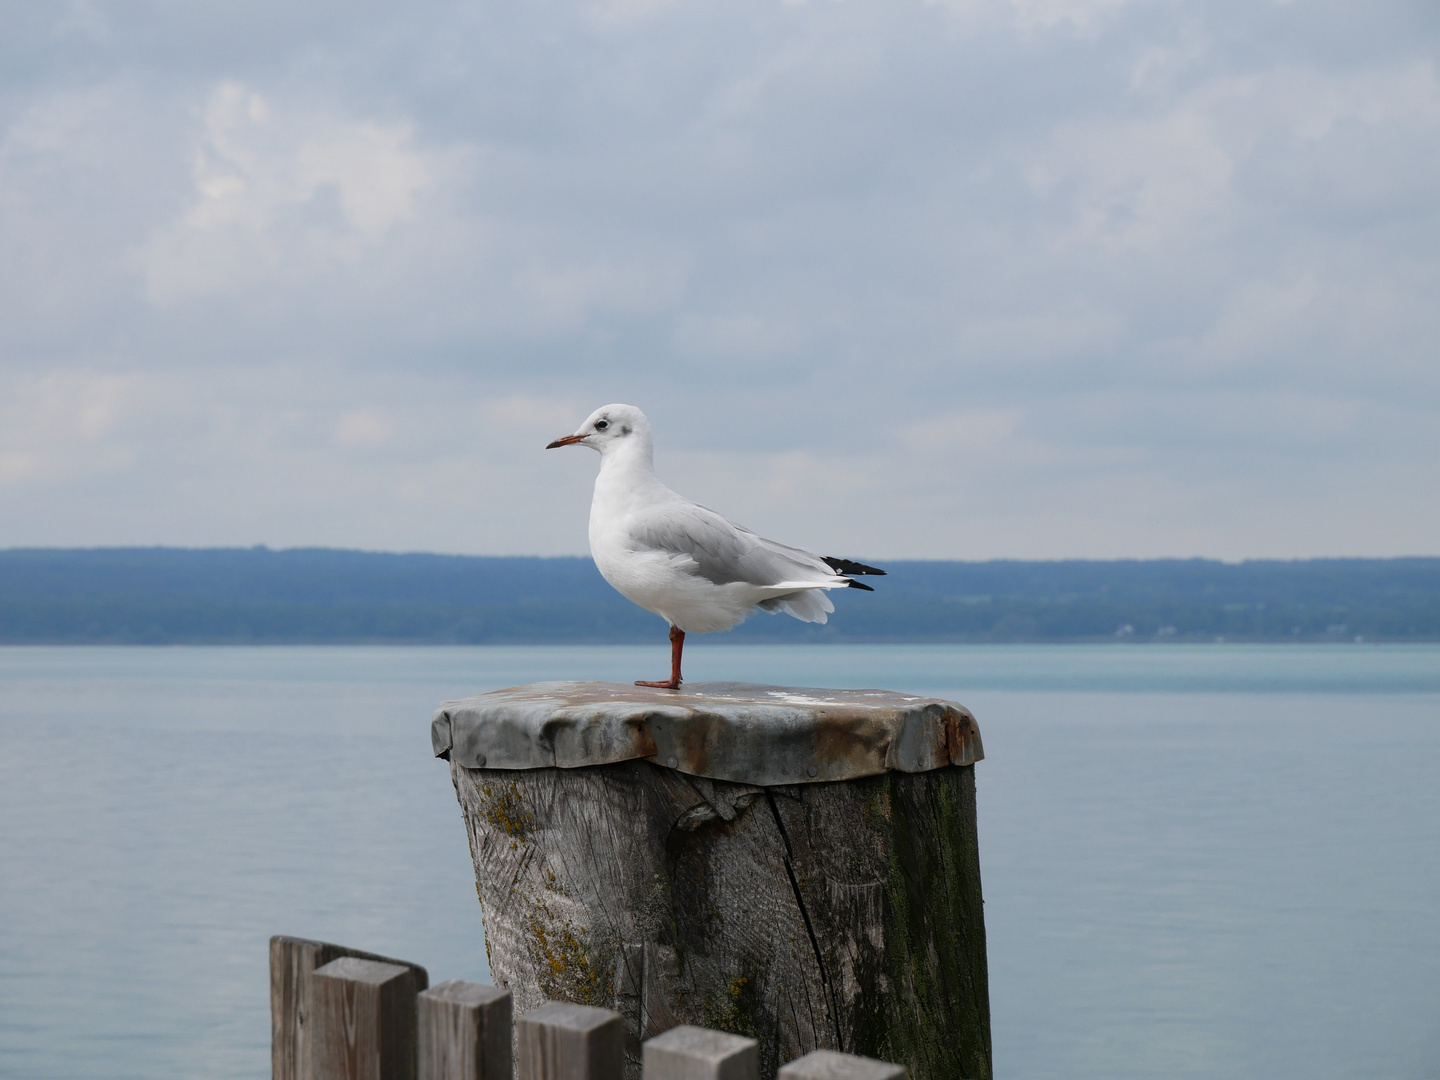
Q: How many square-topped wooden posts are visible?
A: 5